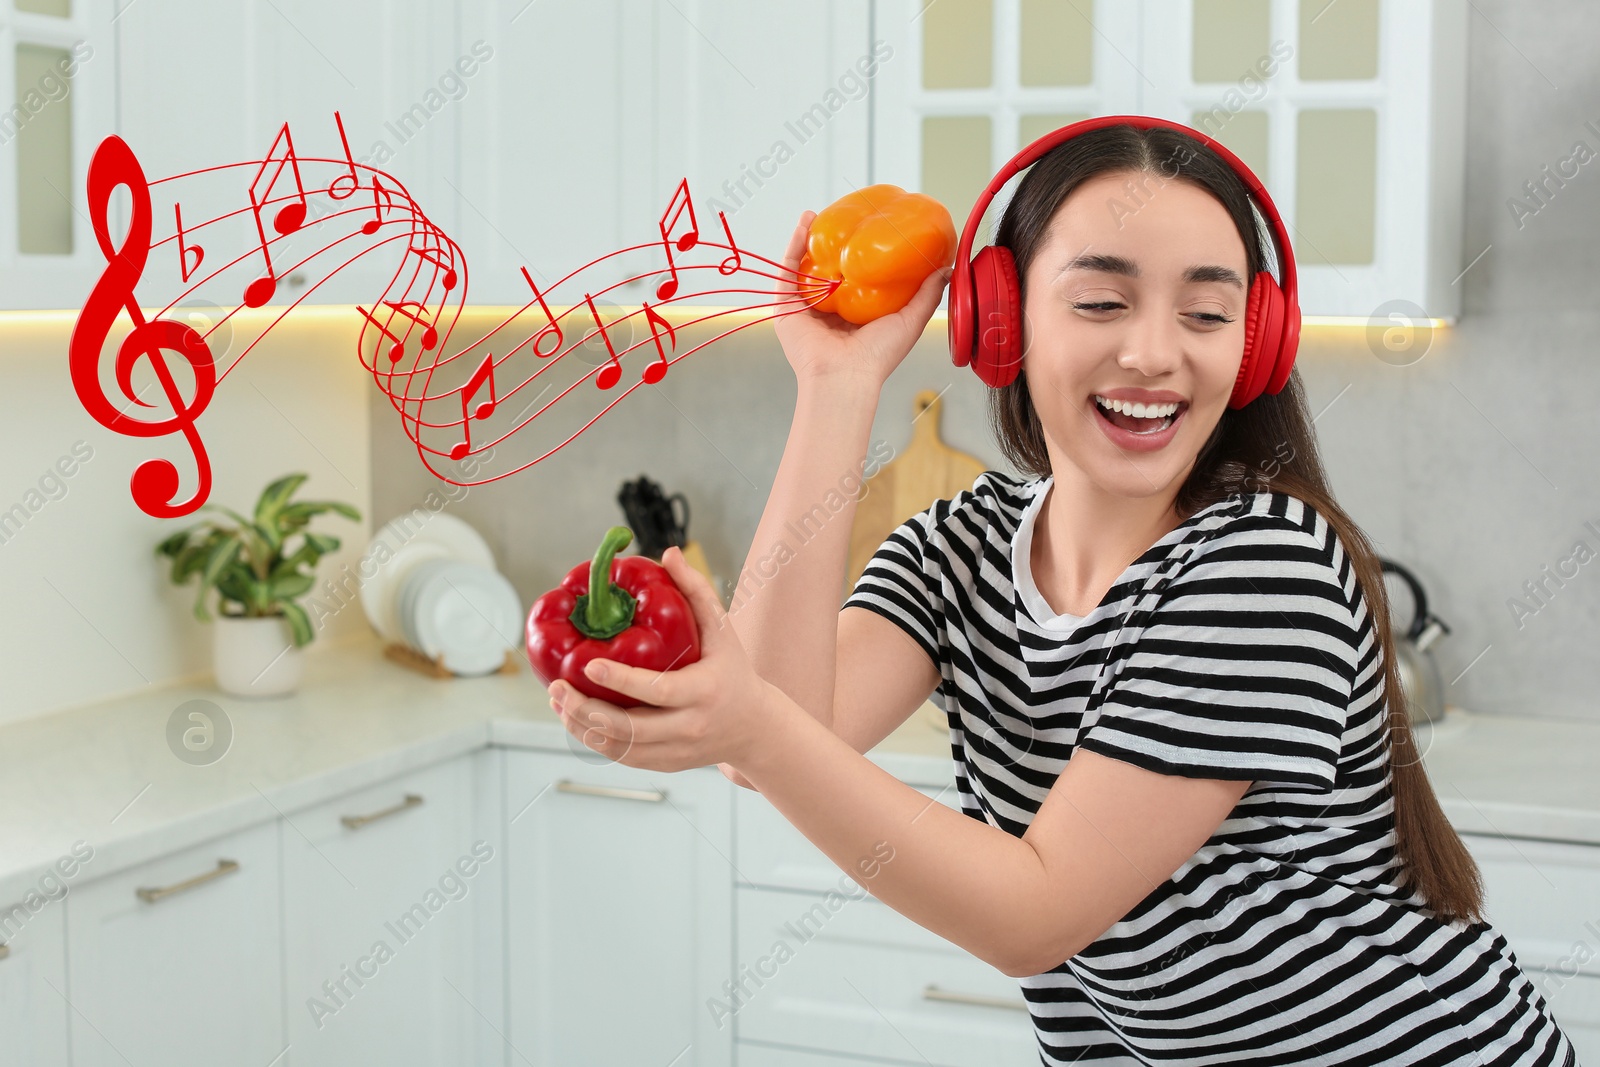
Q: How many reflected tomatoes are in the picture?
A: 0